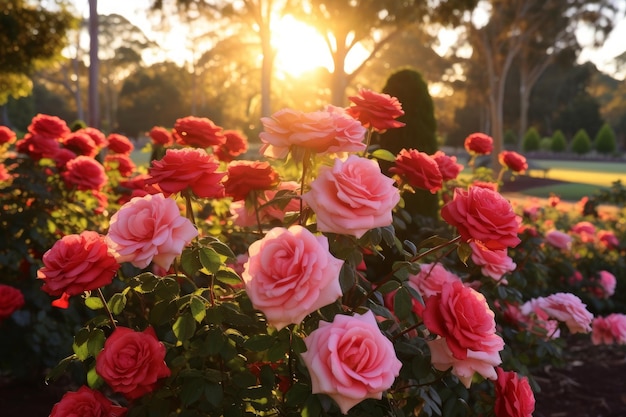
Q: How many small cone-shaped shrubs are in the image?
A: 4